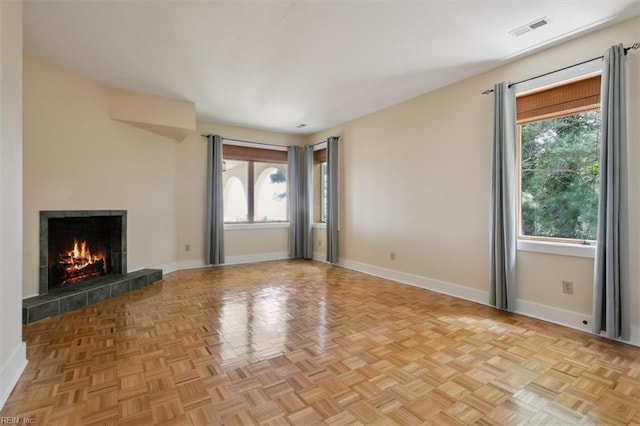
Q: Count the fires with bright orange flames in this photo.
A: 1